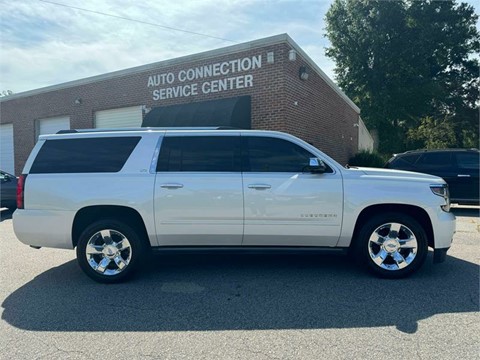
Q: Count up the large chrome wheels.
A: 2